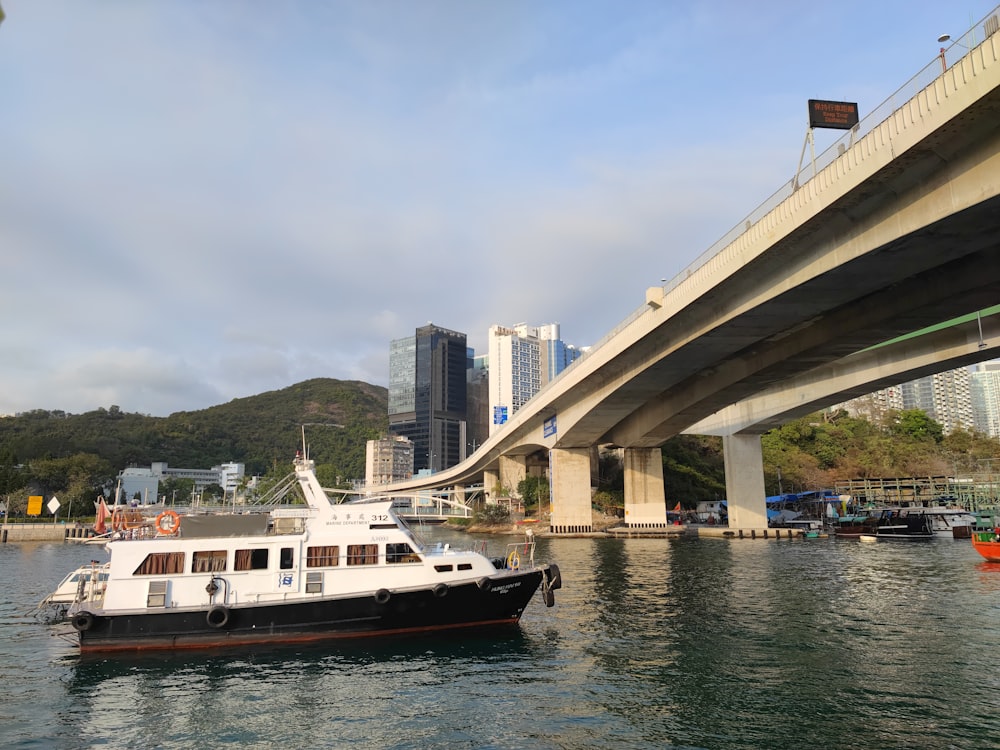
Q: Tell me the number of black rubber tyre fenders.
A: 7